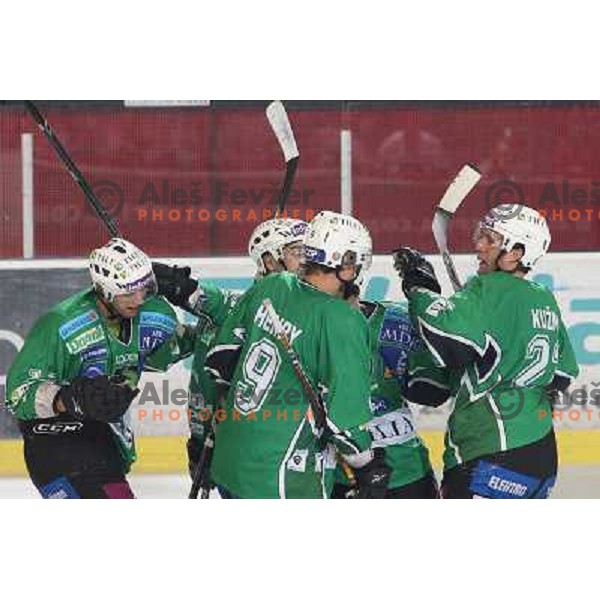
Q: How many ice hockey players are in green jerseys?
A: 5